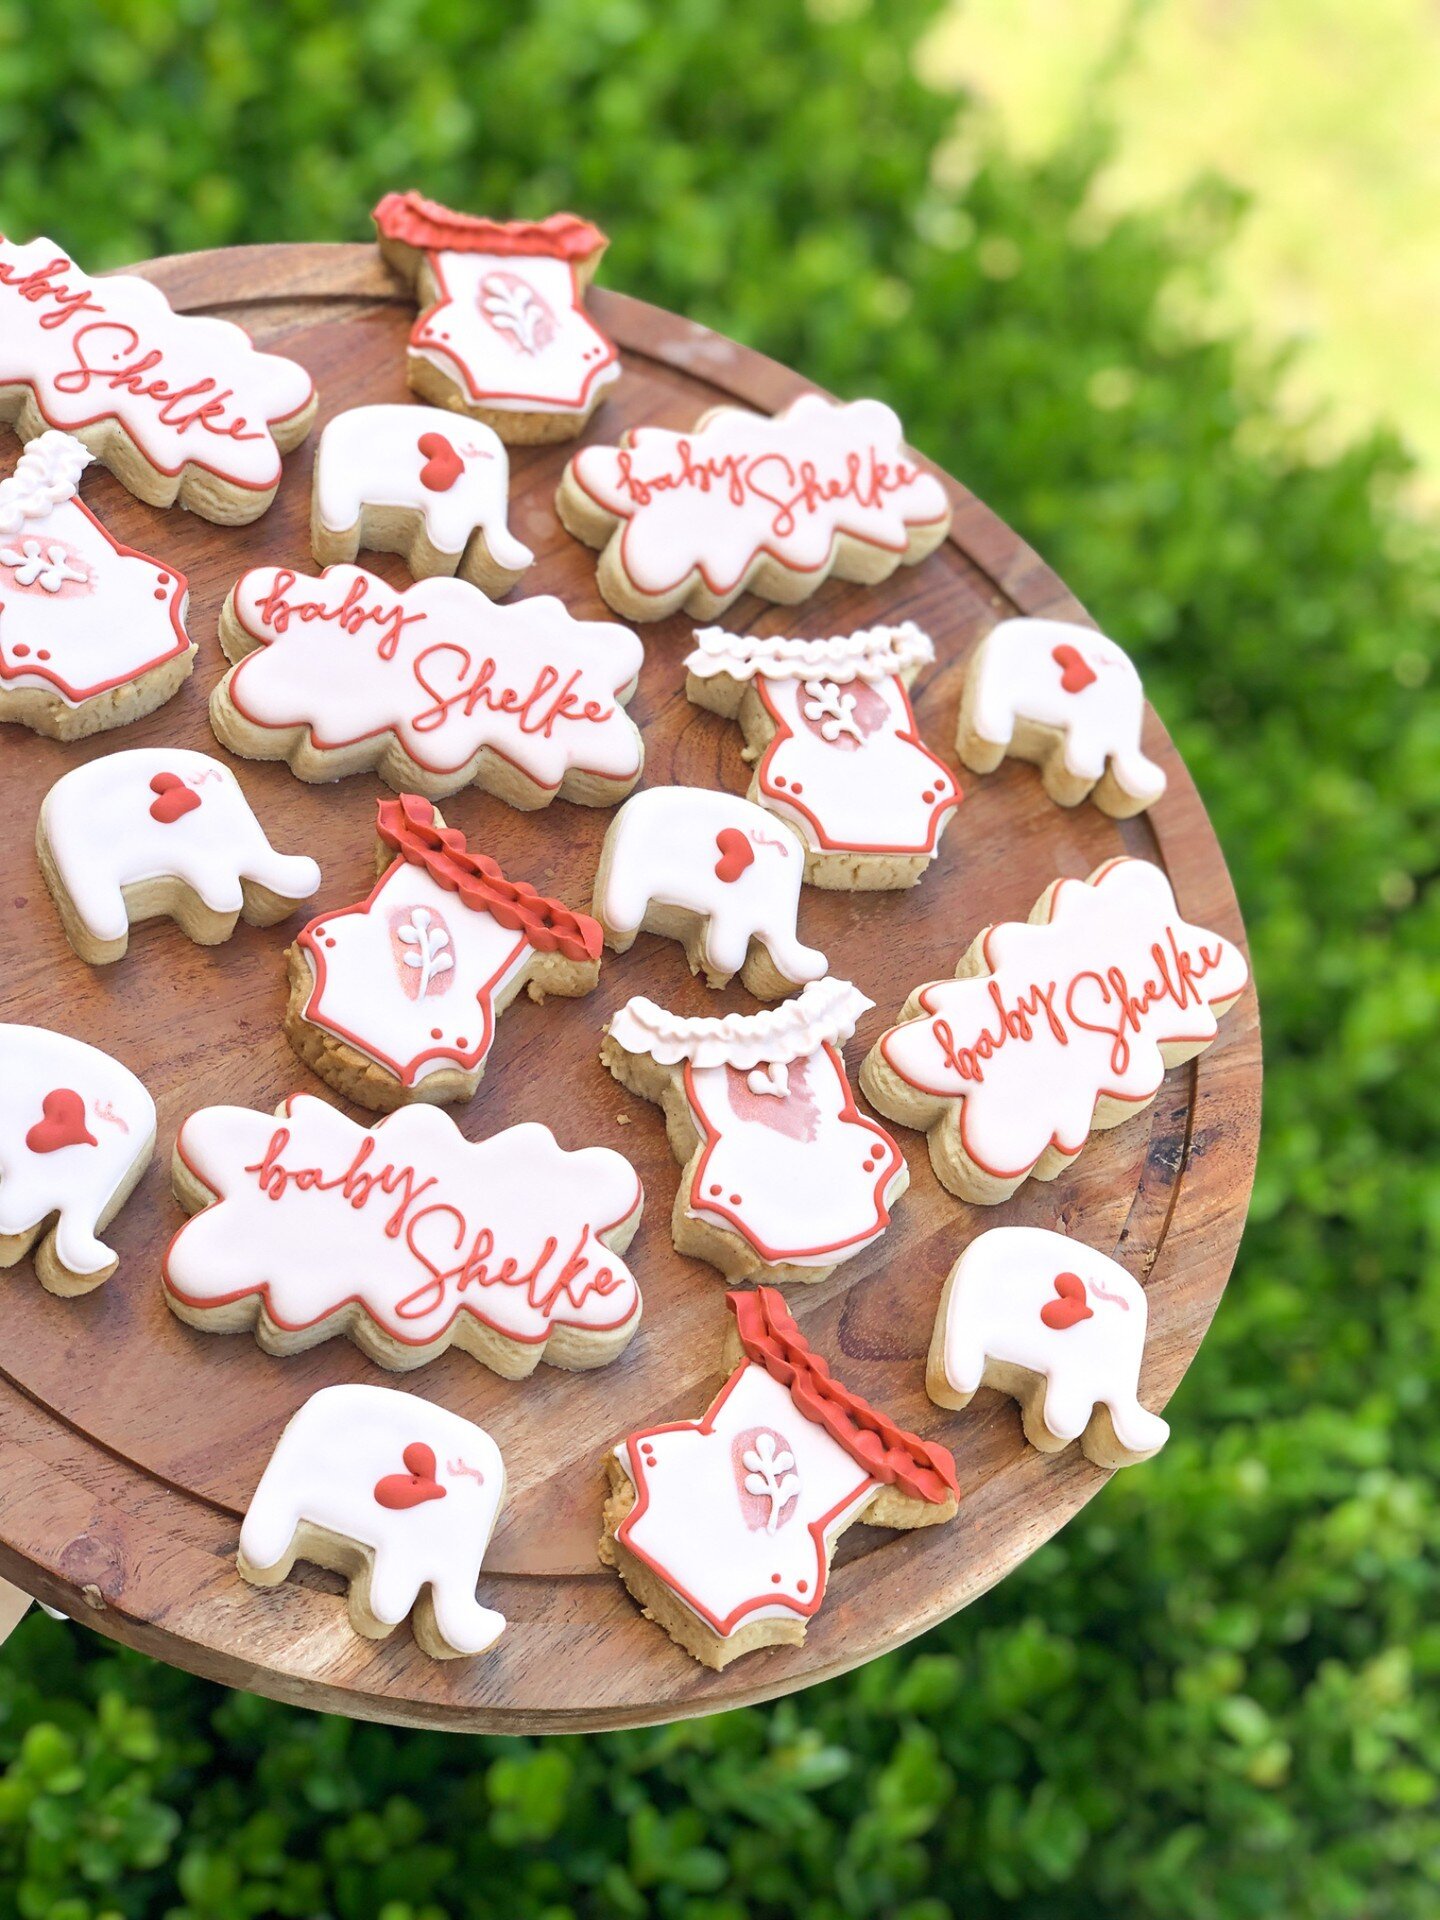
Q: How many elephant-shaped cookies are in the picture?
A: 7